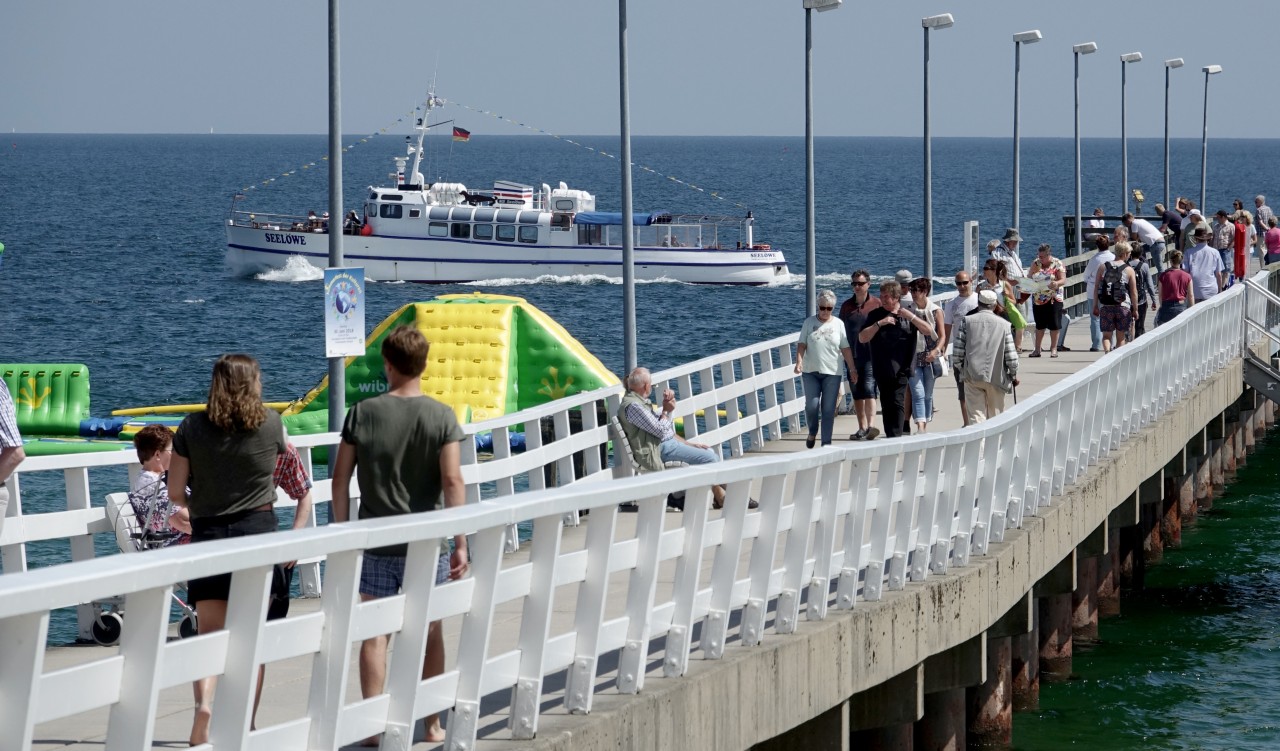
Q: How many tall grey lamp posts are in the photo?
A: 9